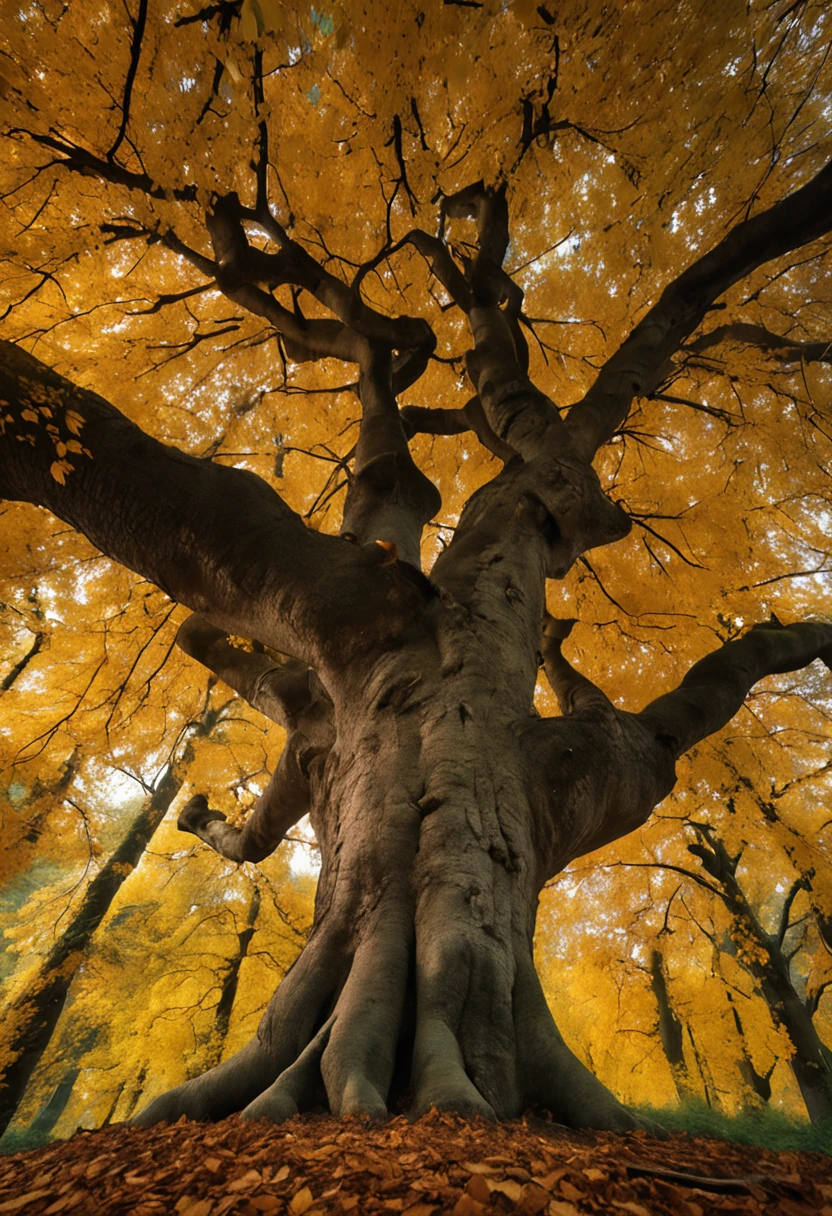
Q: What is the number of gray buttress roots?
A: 5